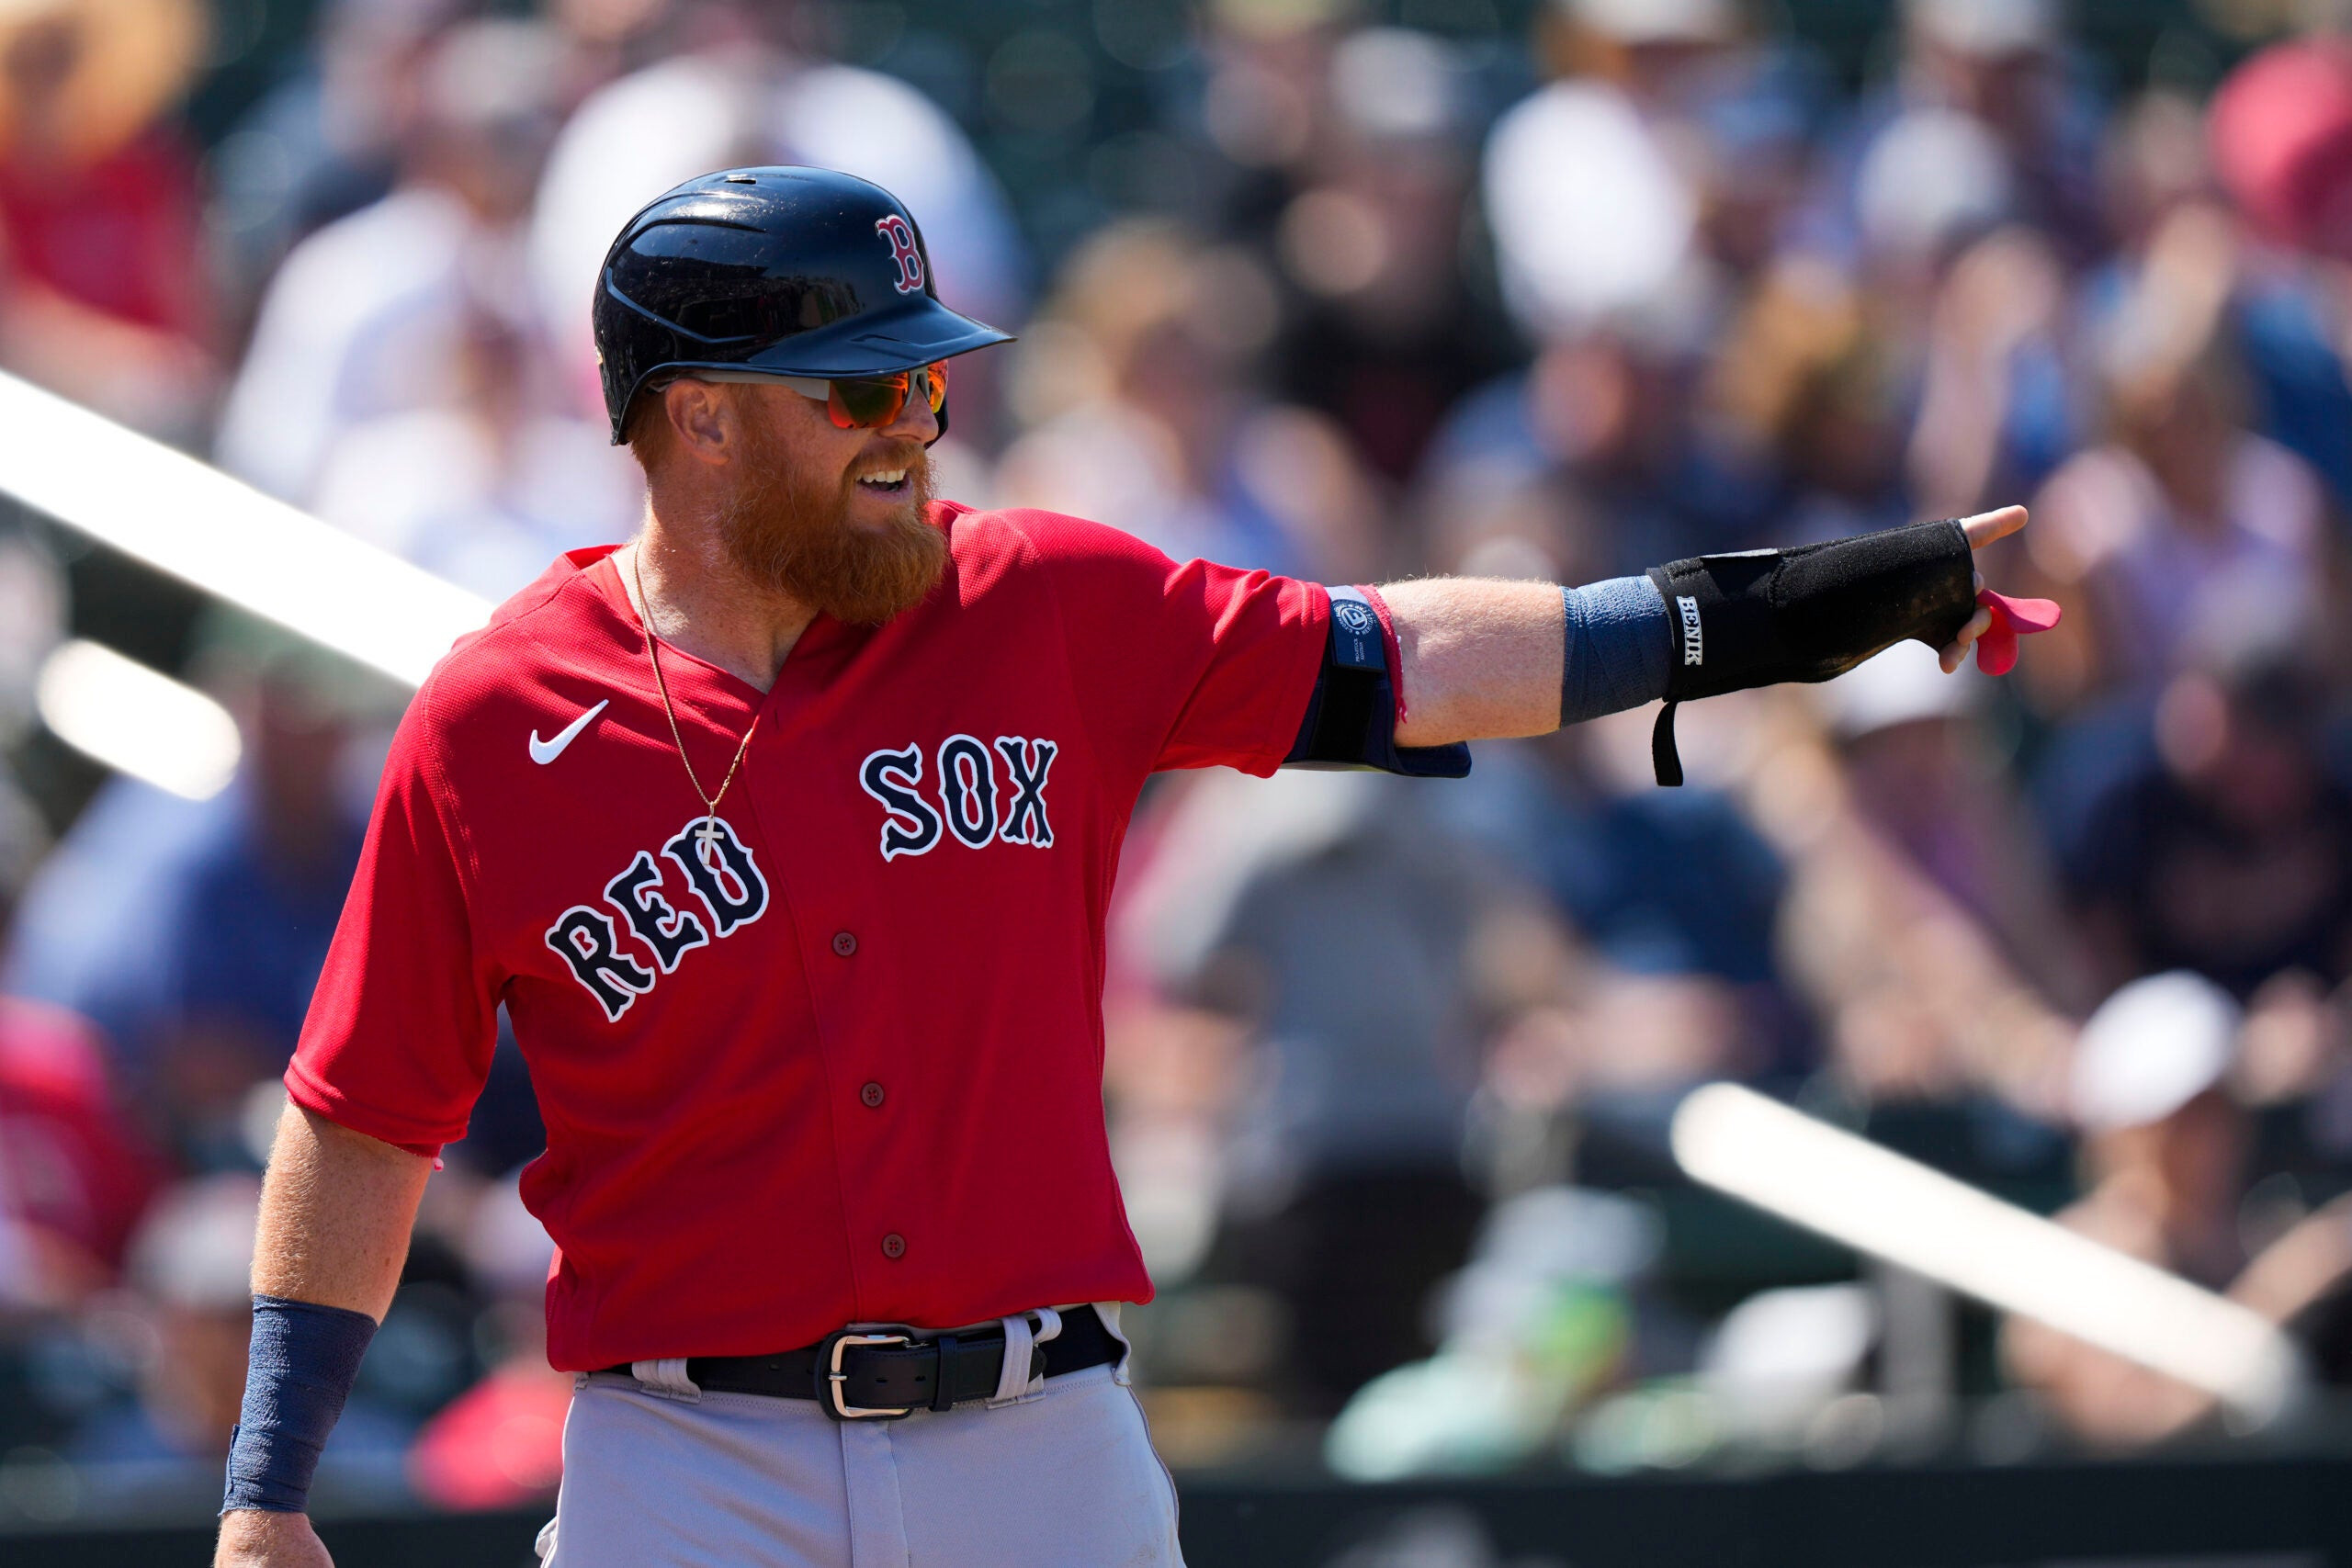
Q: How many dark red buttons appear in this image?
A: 3